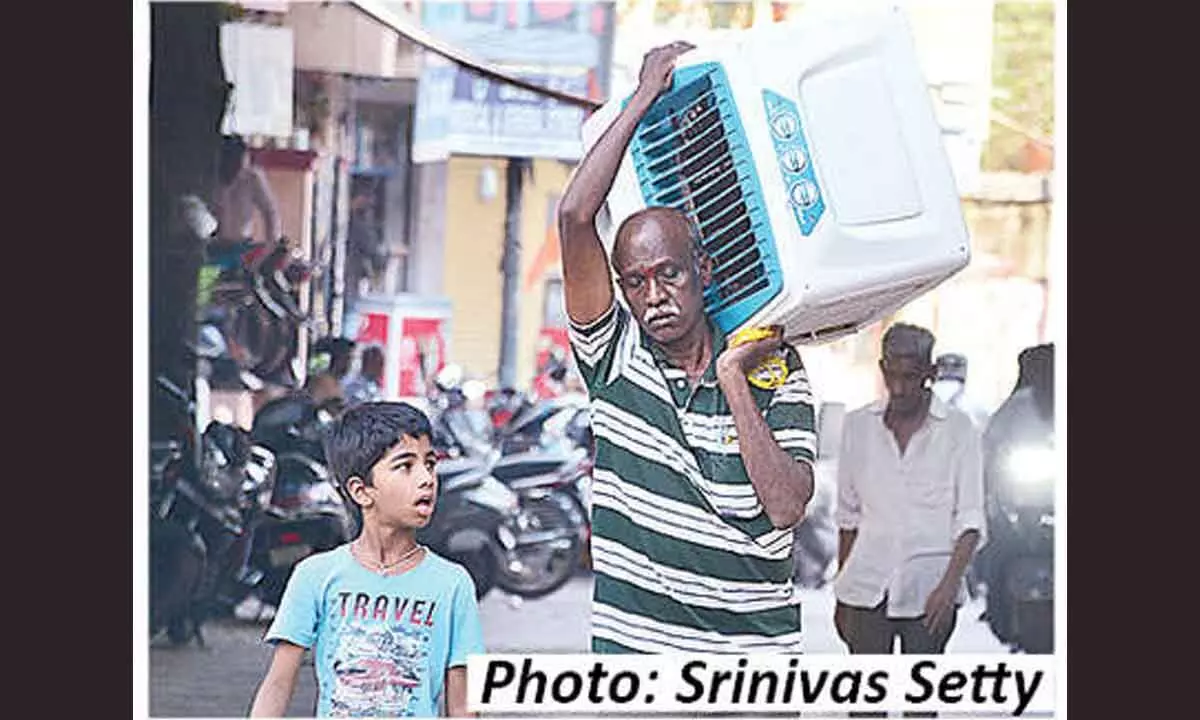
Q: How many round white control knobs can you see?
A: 3